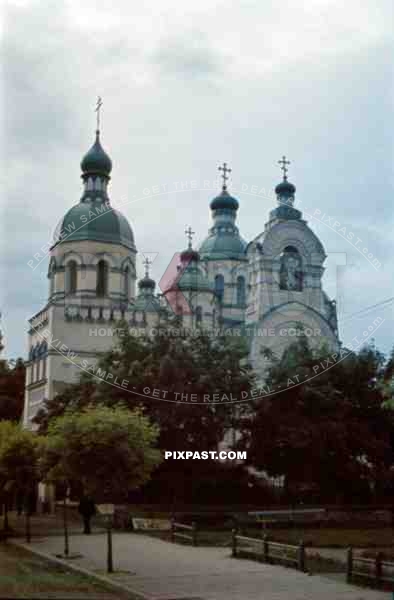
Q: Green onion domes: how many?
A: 5